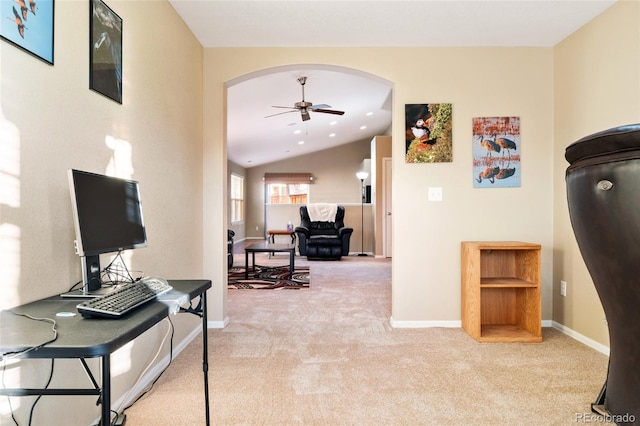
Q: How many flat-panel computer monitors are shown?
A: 1